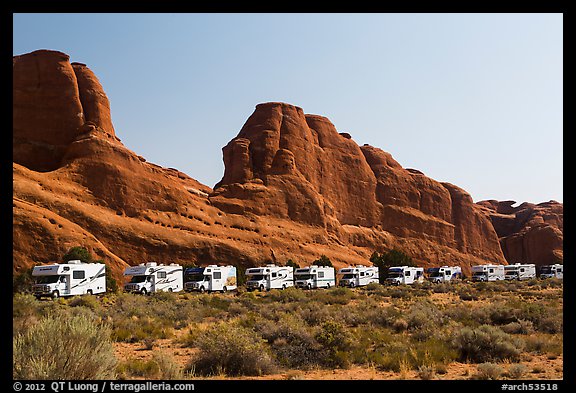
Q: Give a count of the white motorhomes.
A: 11